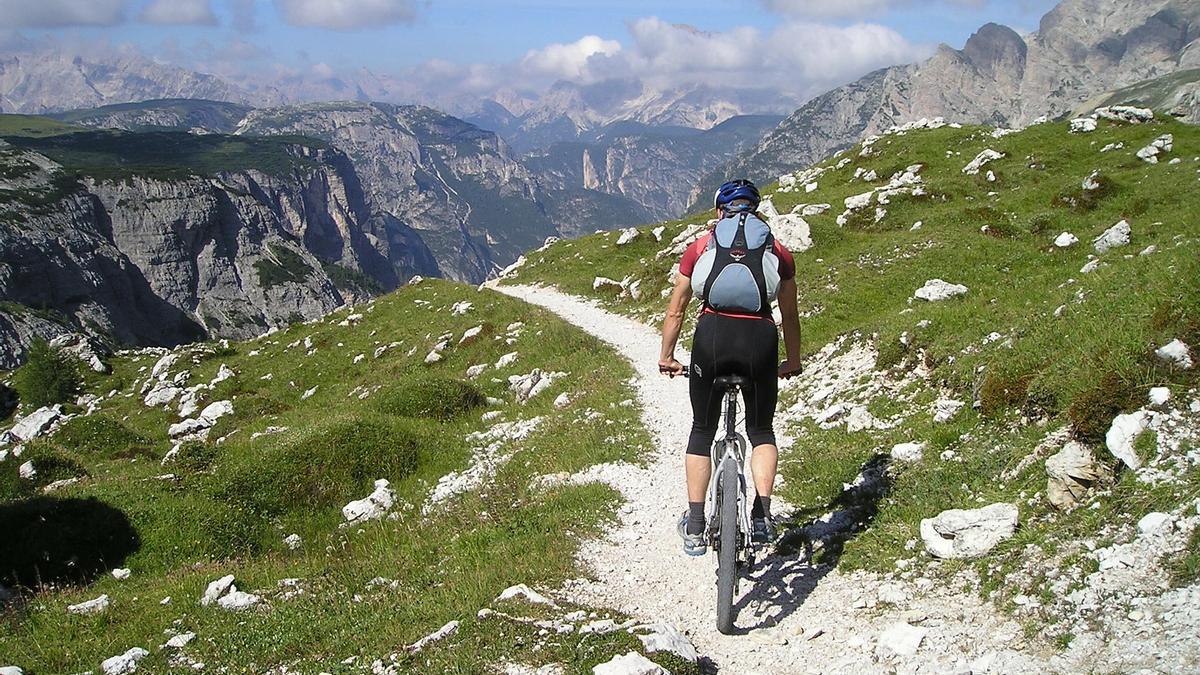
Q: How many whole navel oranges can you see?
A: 0